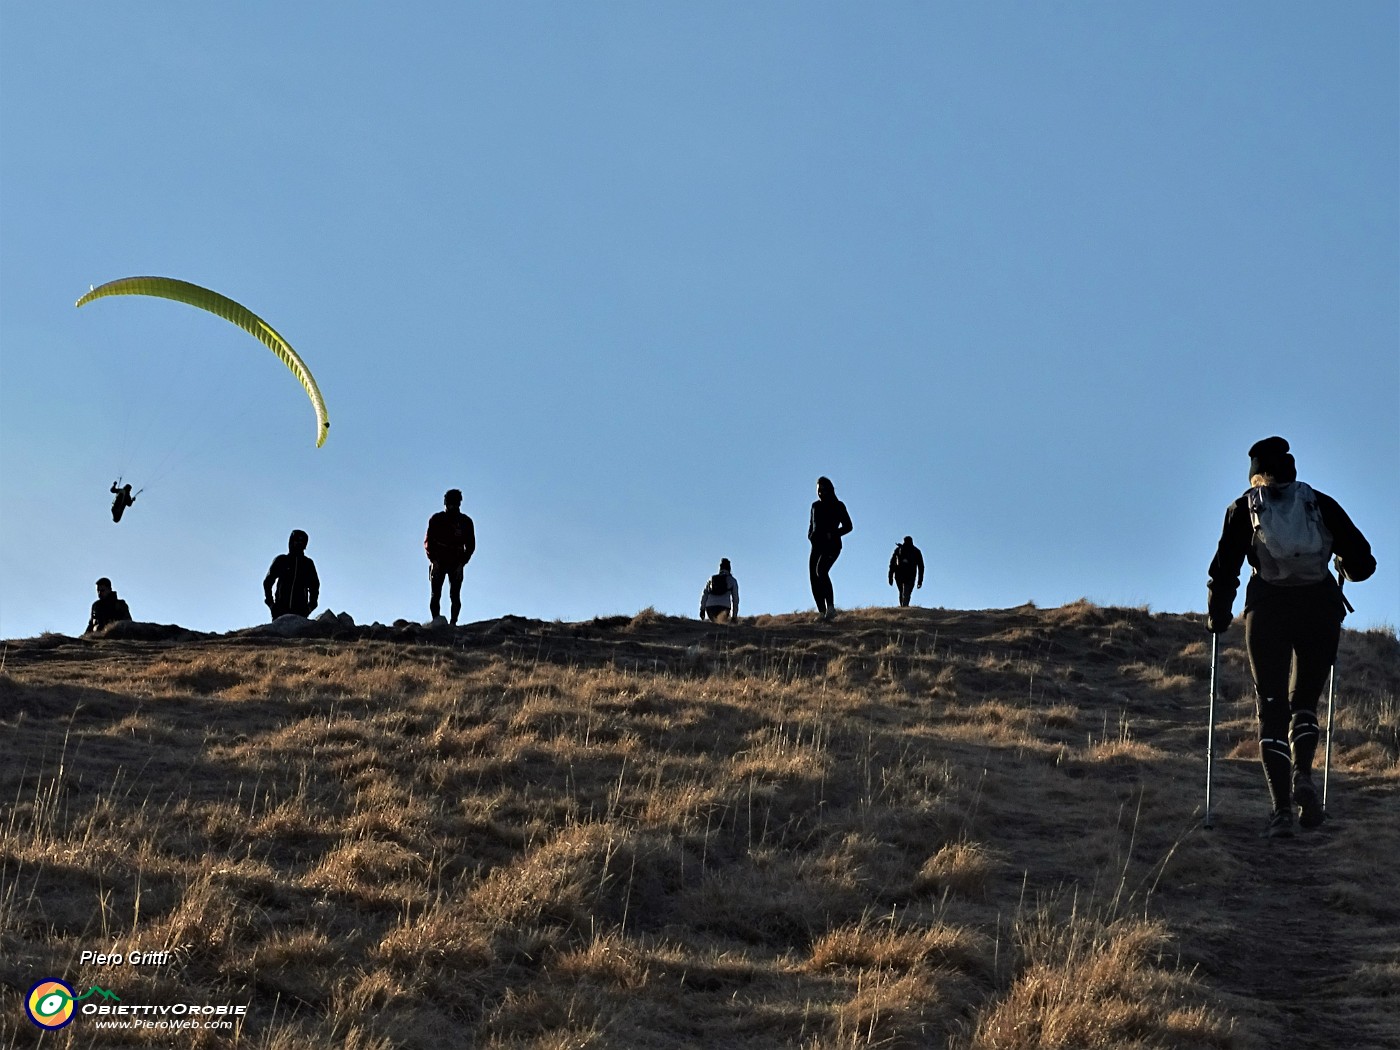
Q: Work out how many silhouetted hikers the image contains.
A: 7